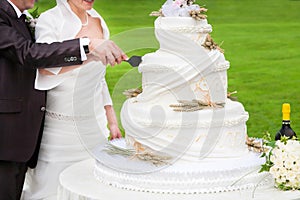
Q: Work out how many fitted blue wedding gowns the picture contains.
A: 0